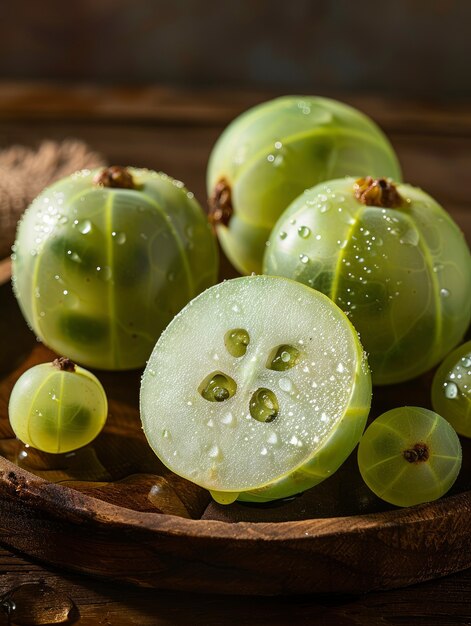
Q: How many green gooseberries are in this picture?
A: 7